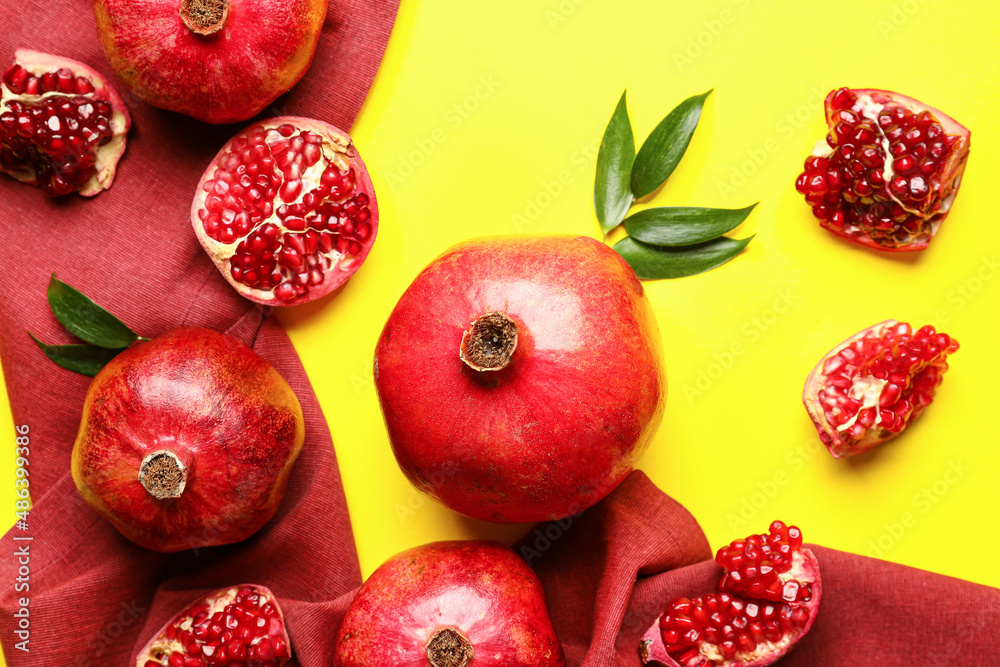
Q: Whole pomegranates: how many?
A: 4